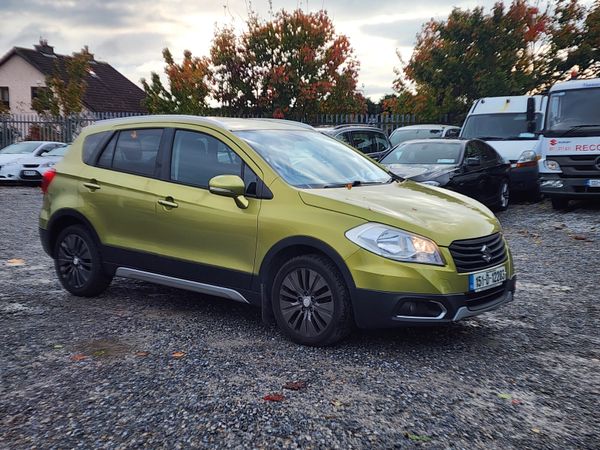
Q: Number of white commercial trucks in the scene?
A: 2